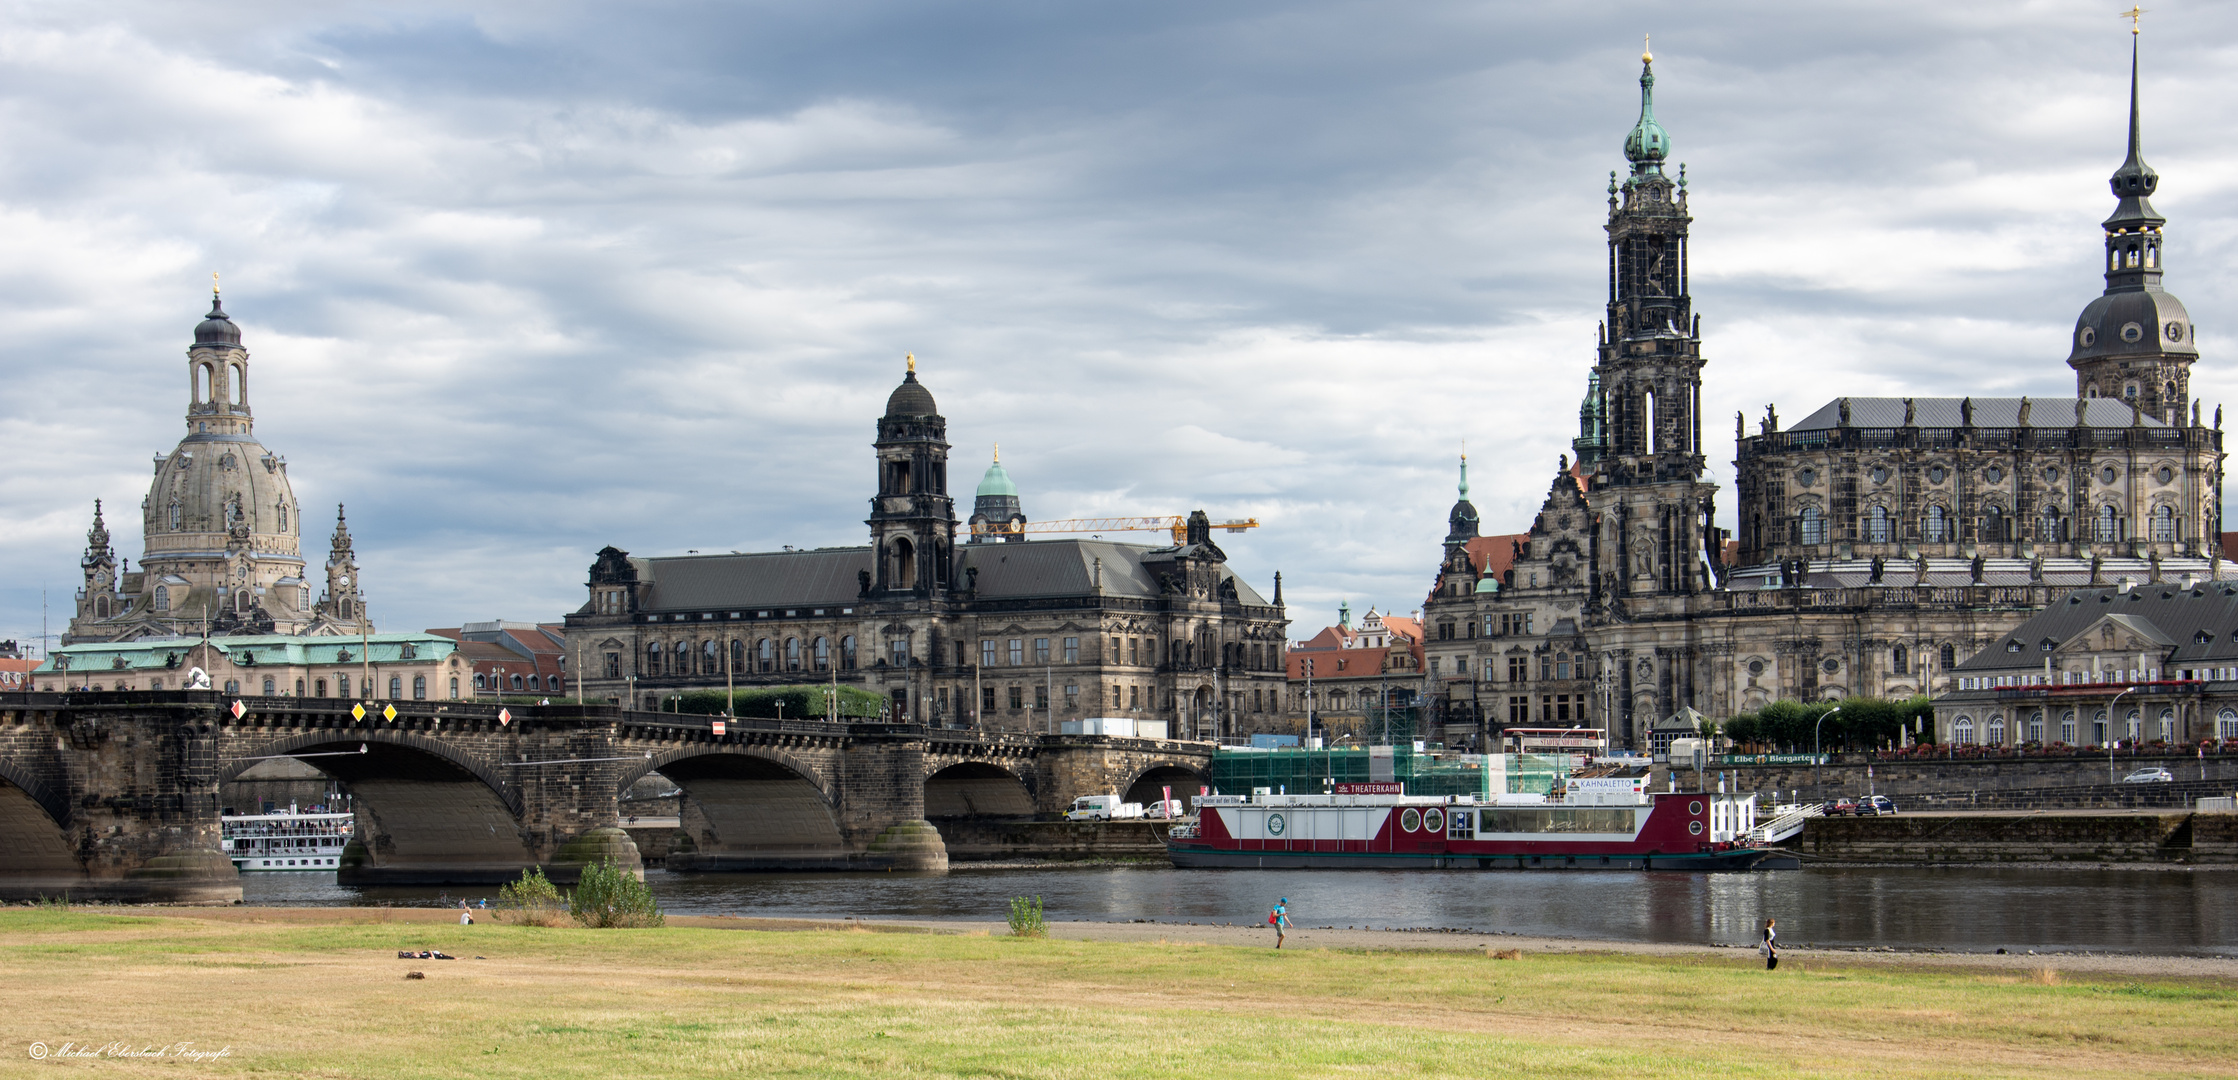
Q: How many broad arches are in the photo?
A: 5